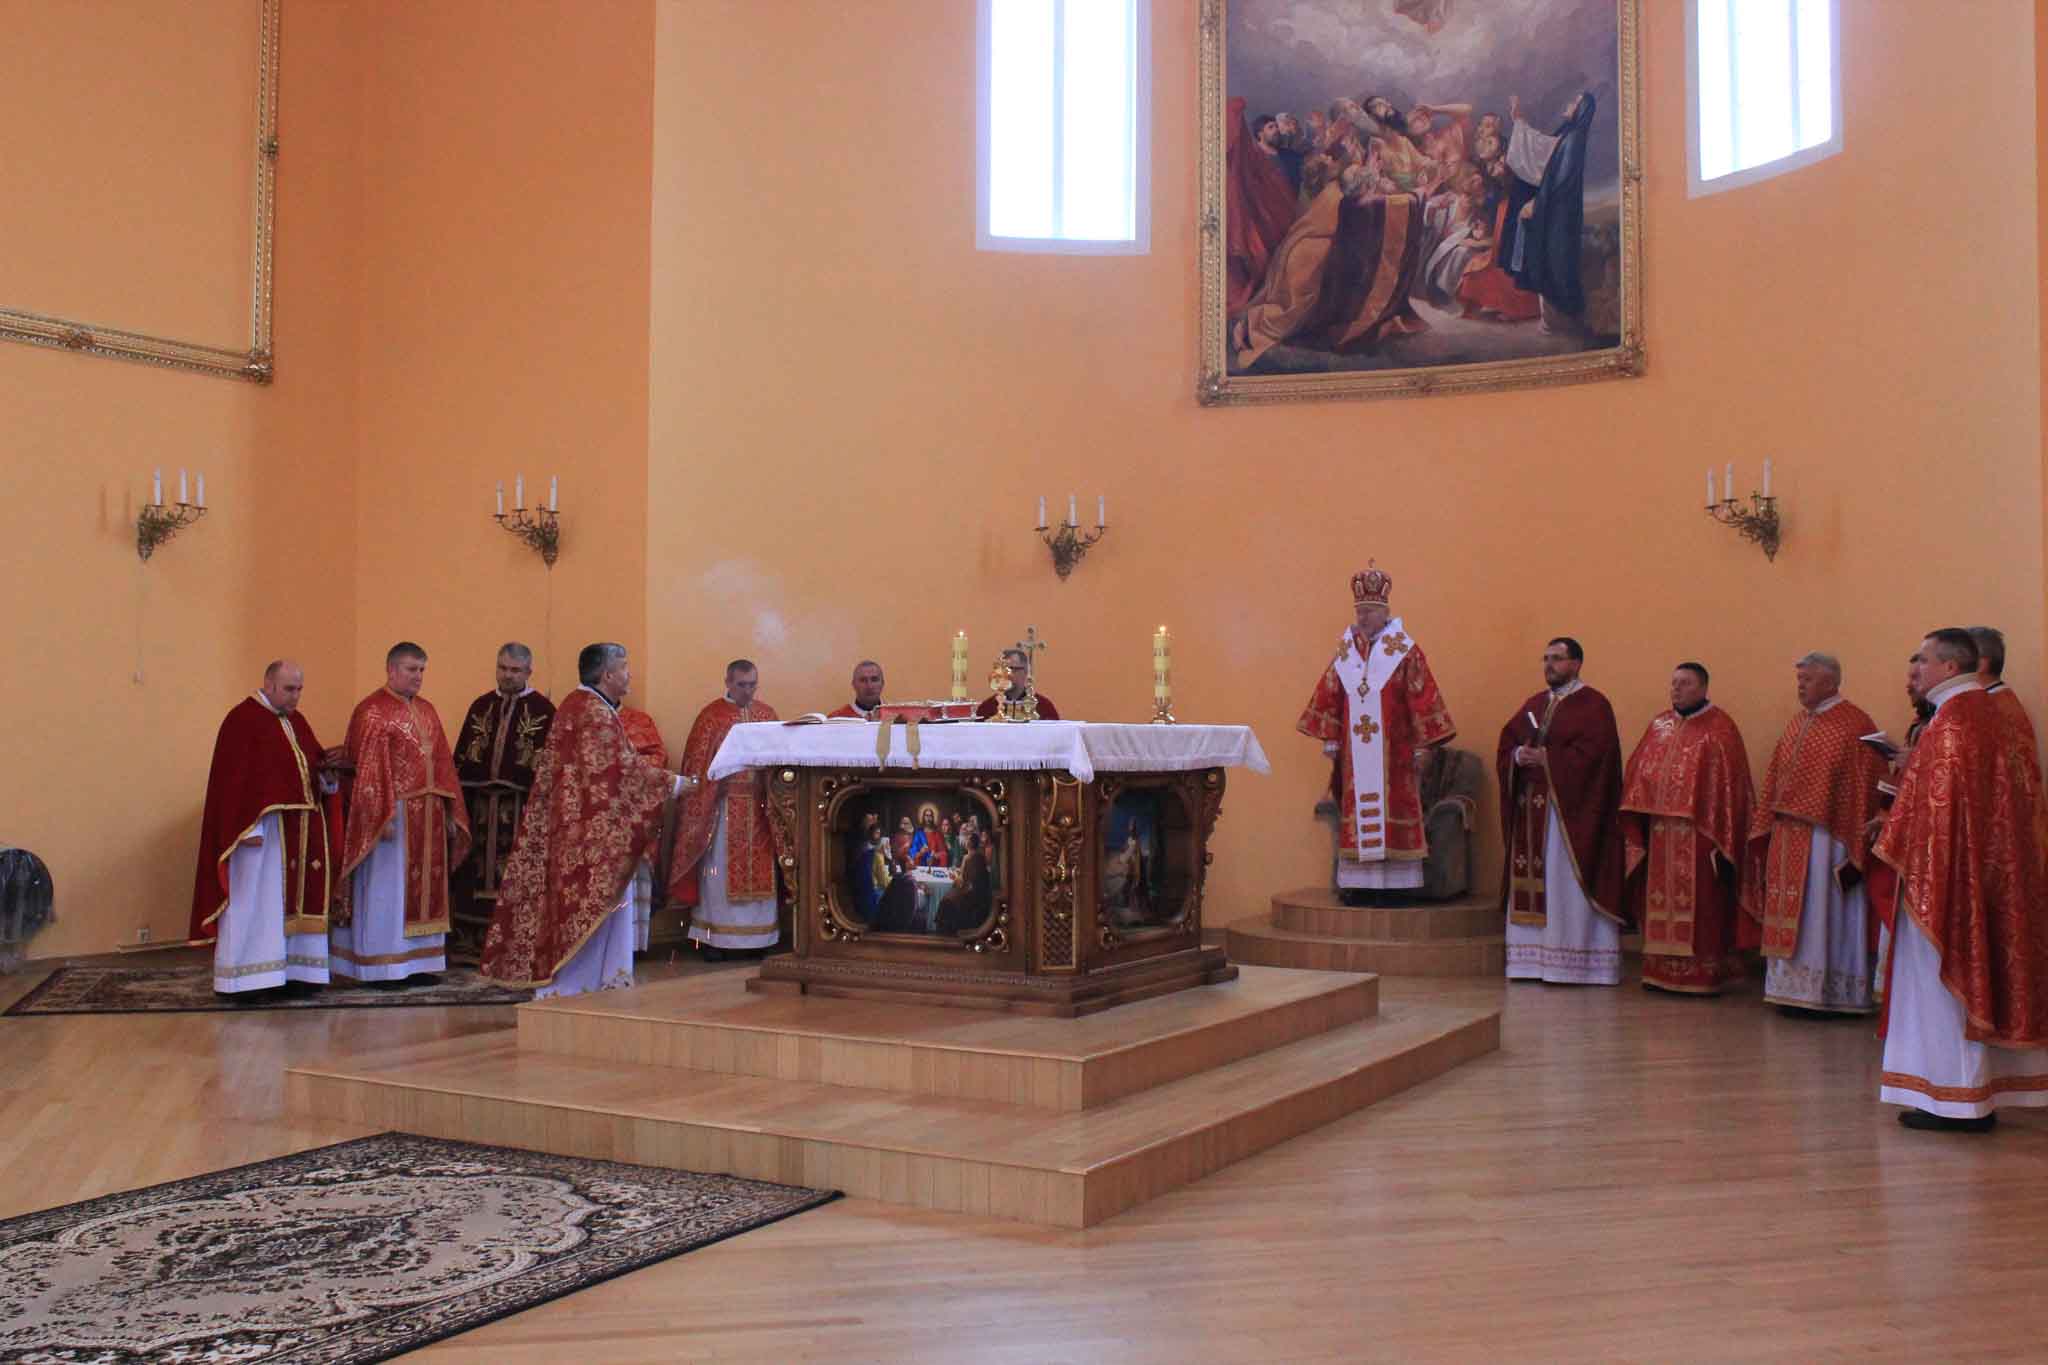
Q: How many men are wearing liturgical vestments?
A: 15